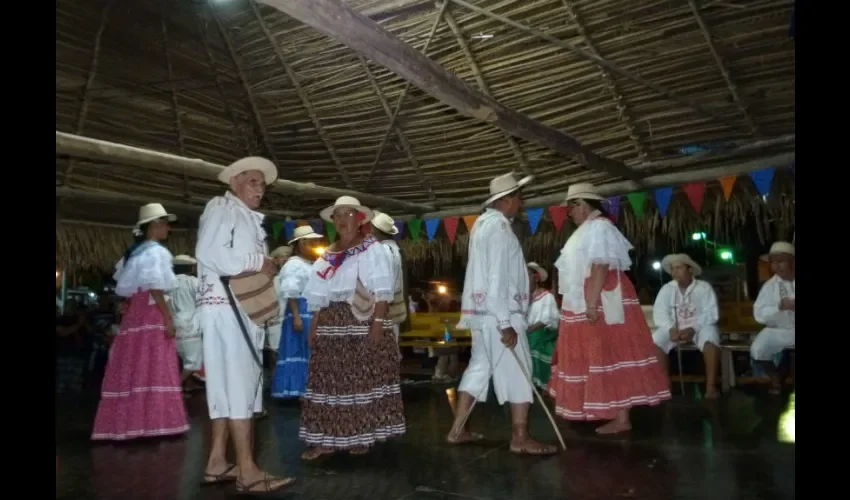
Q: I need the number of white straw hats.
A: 12